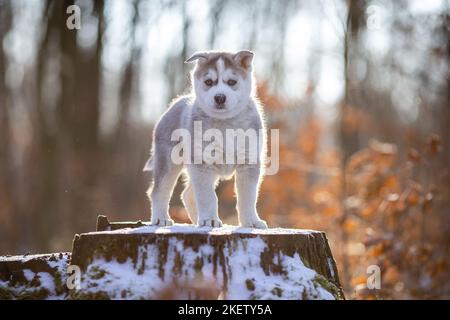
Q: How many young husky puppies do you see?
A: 1